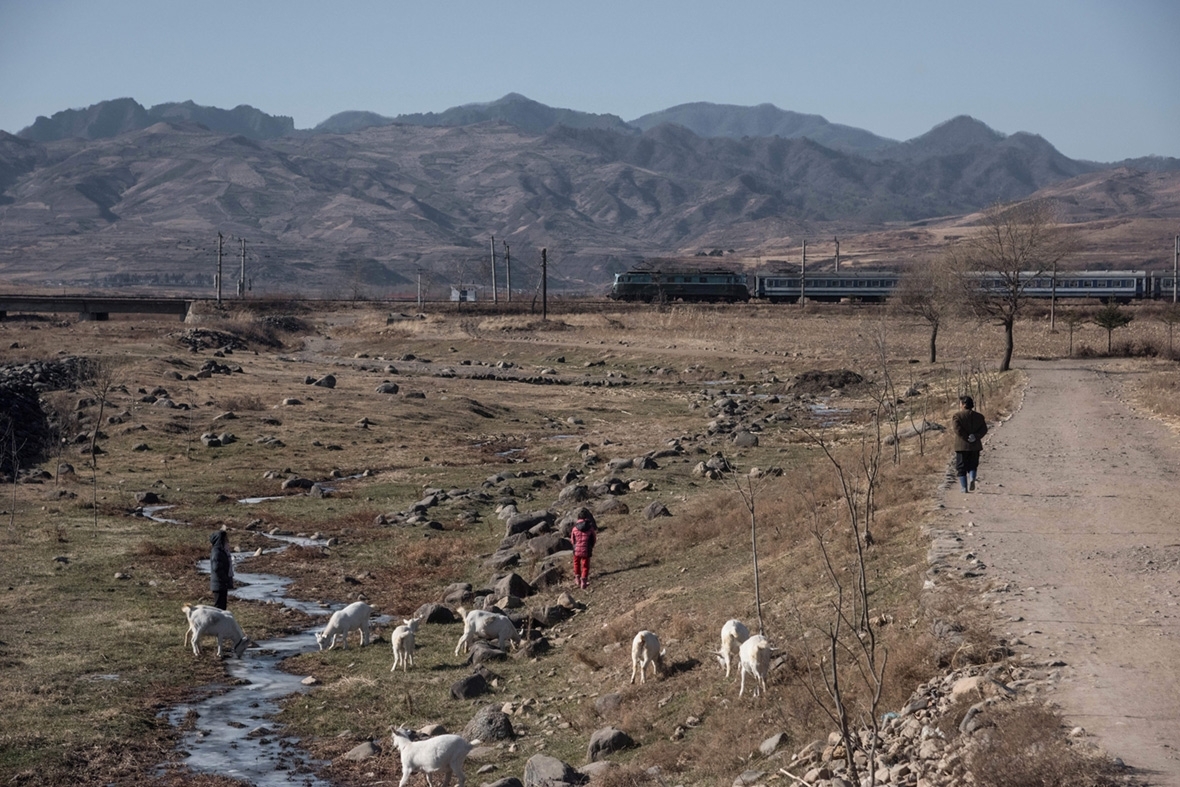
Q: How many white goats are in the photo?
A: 8